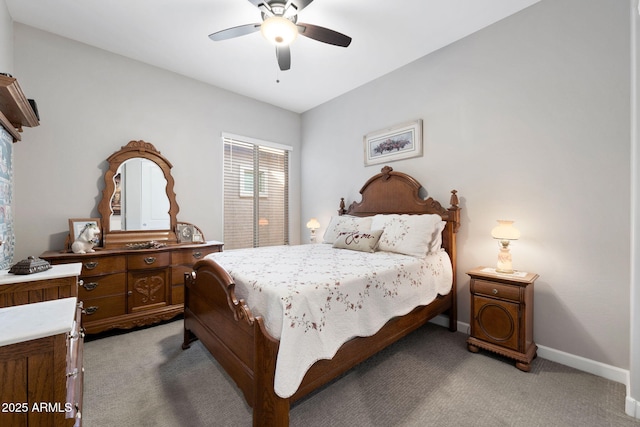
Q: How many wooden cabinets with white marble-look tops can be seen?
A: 2